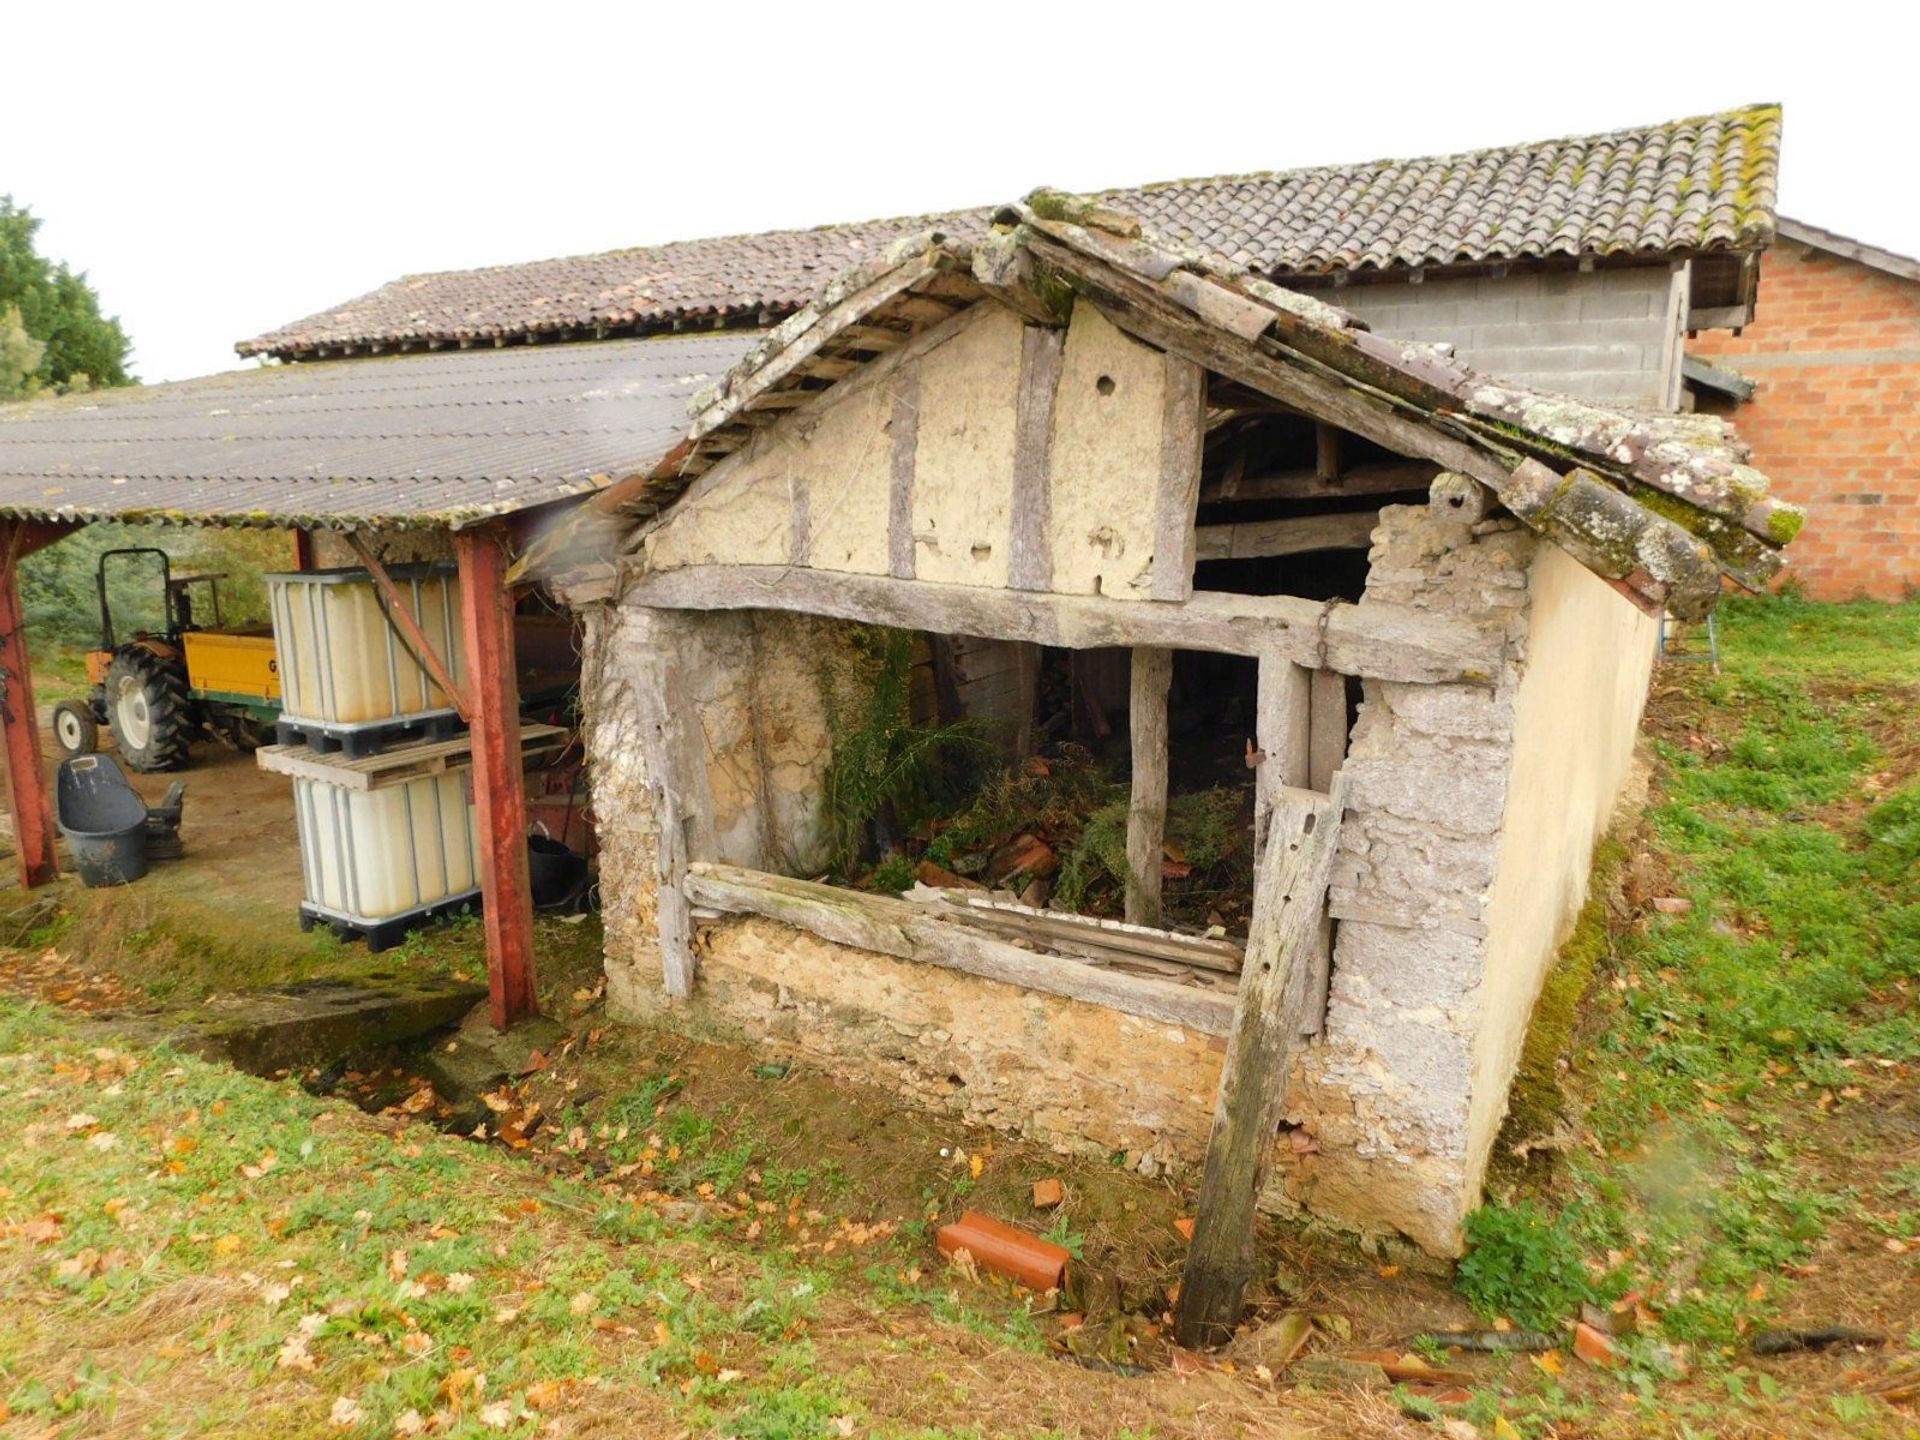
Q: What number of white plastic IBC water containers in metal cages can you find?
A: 2